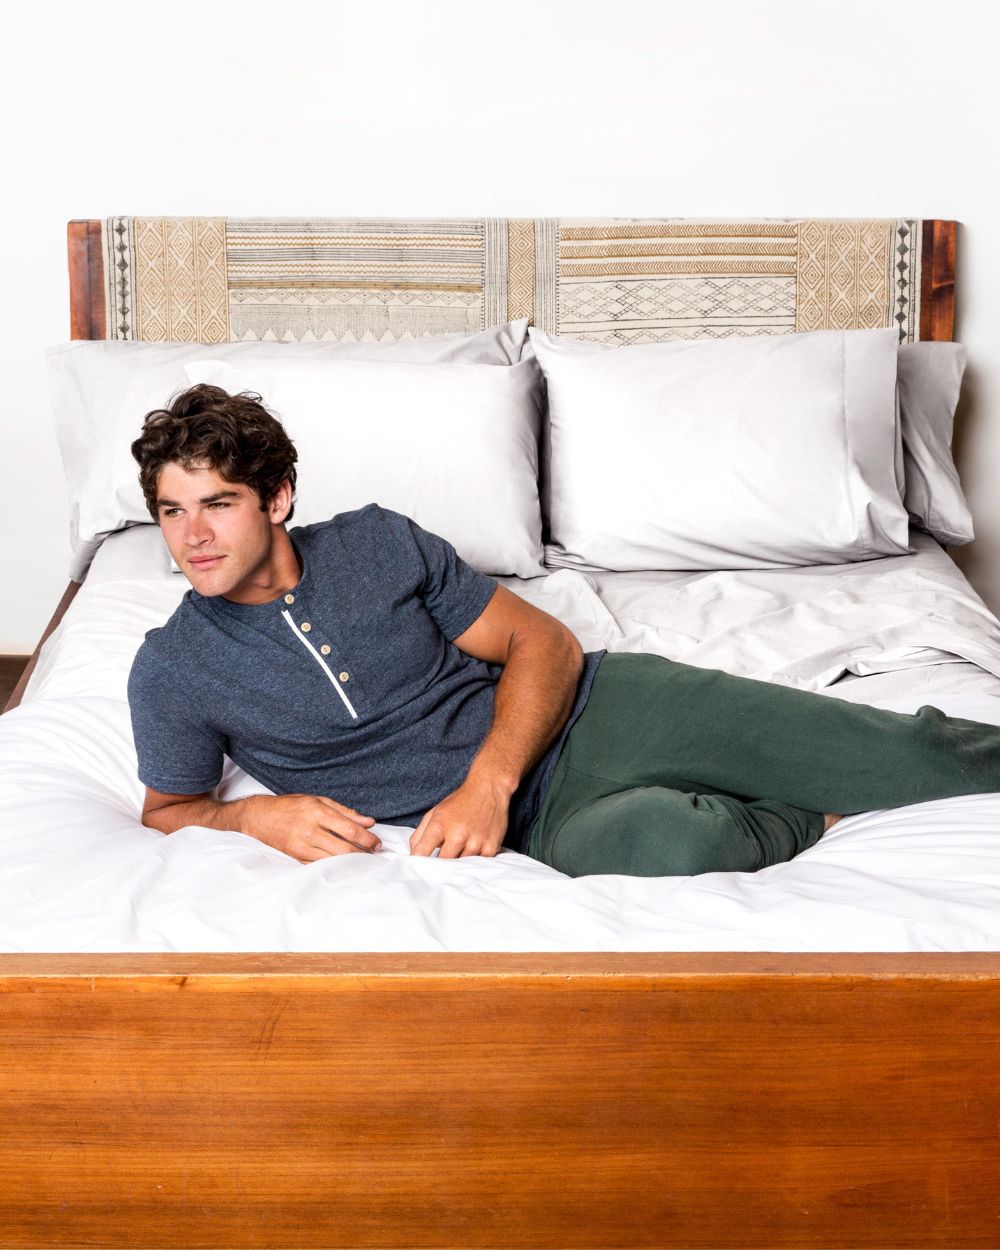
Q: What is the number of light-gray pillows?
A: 4